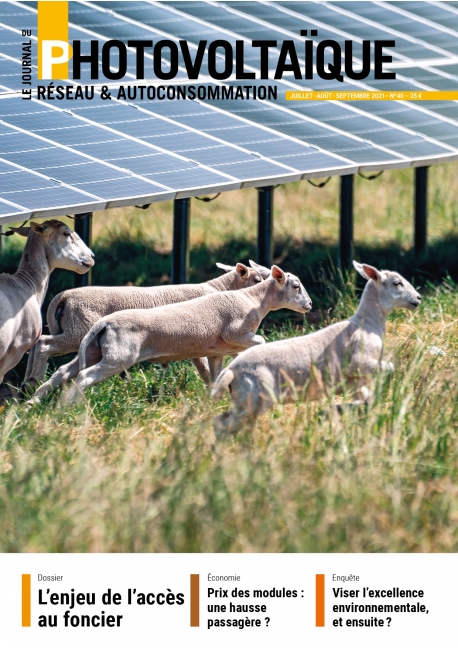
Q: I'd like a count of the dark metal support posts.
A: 5